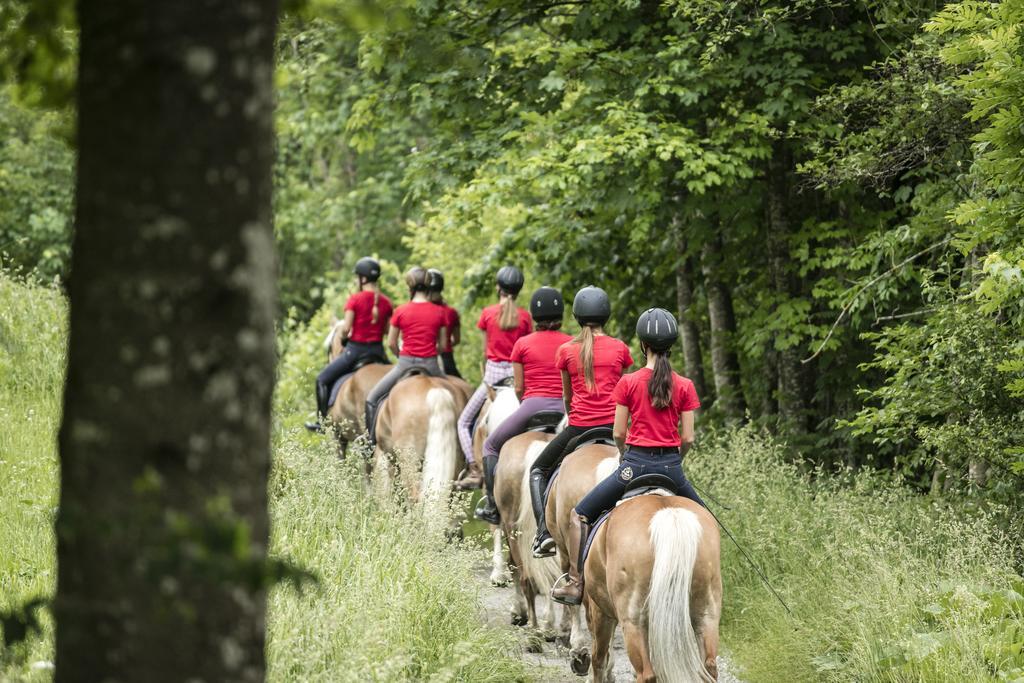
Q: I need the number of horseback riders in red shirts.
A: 7